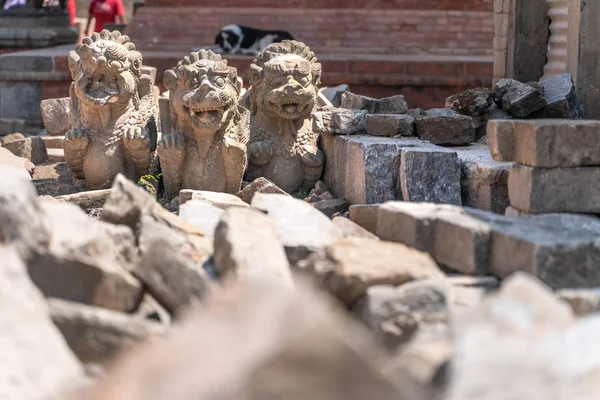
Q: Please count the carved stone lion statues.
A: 3